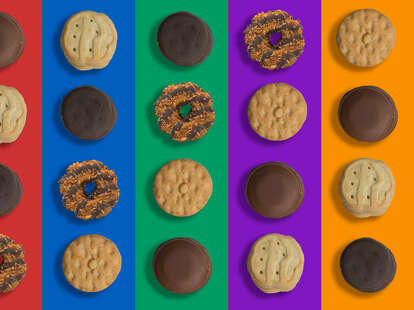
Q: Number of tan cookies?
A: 8